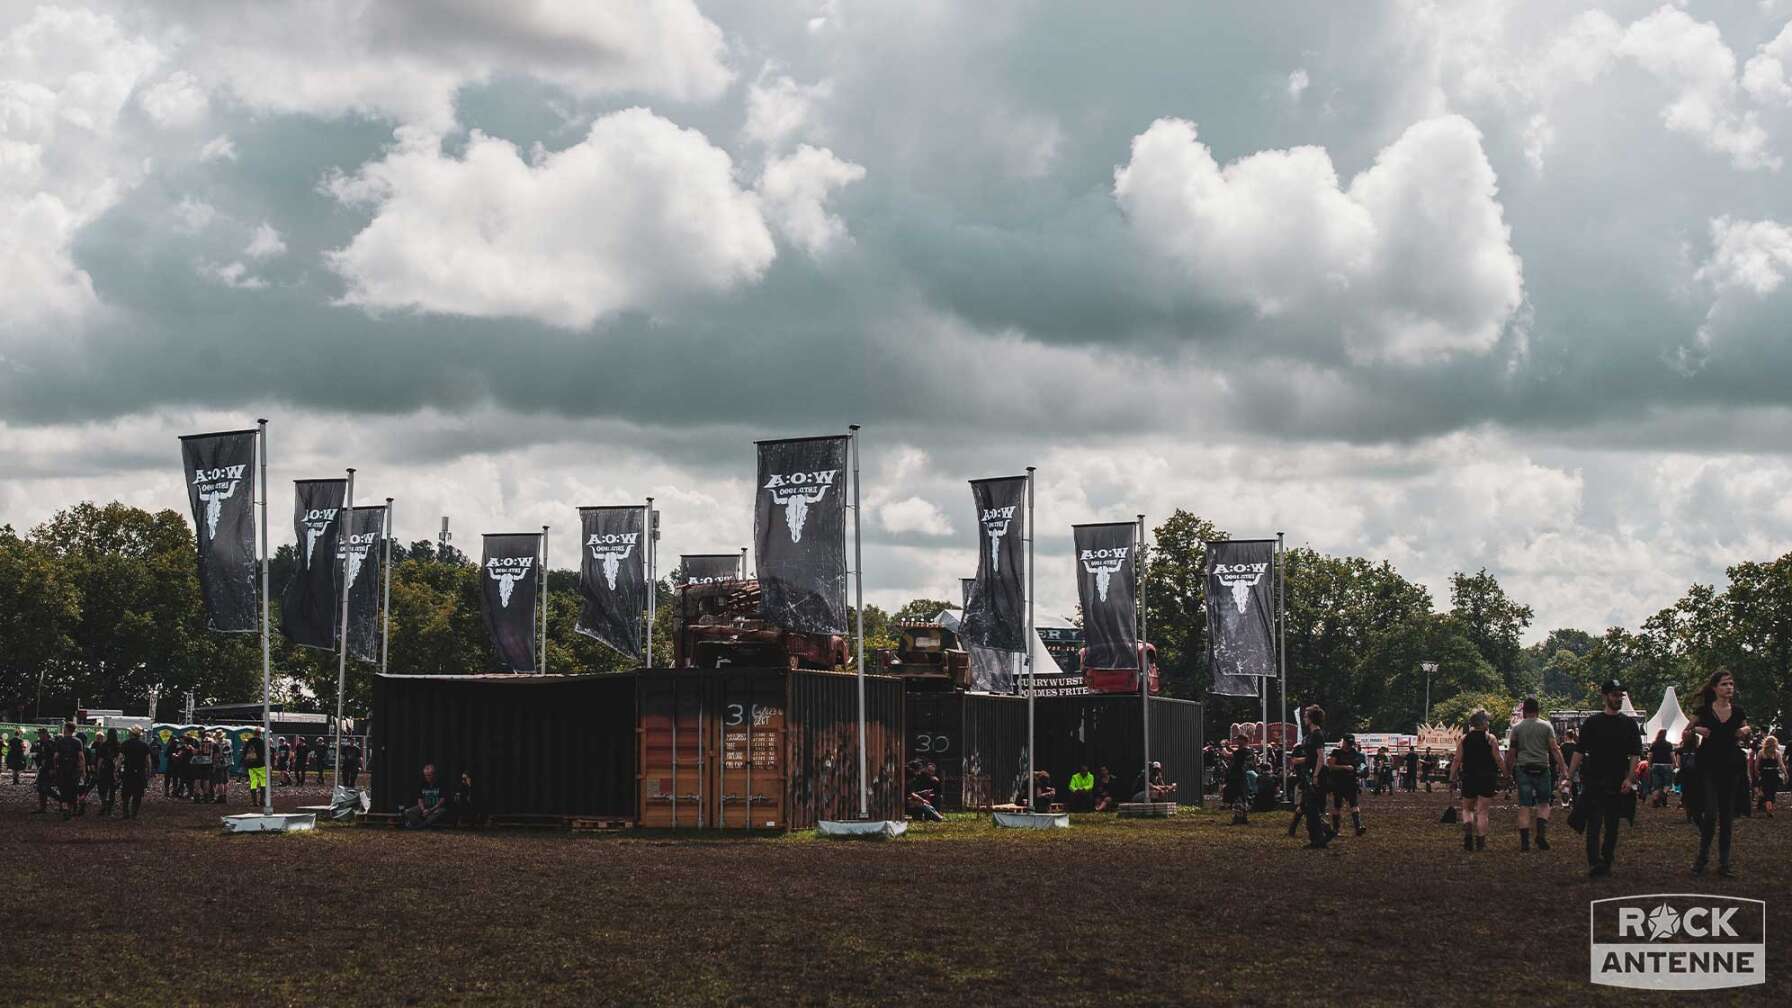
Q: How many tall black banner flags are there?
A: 12